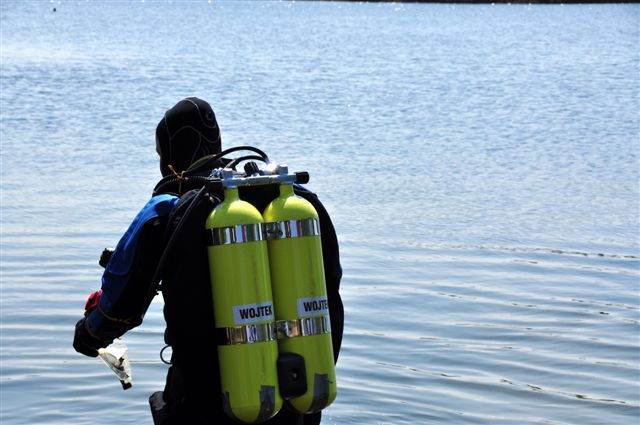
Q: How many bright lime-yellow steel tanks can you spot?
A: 2